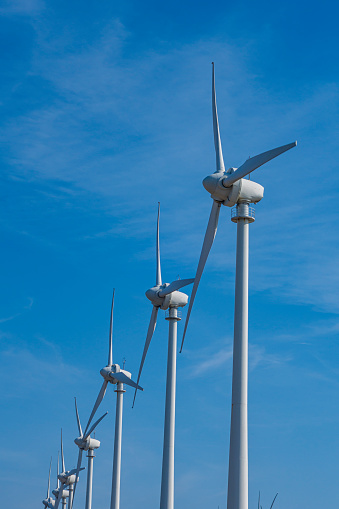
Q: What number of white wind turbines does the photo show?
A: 7